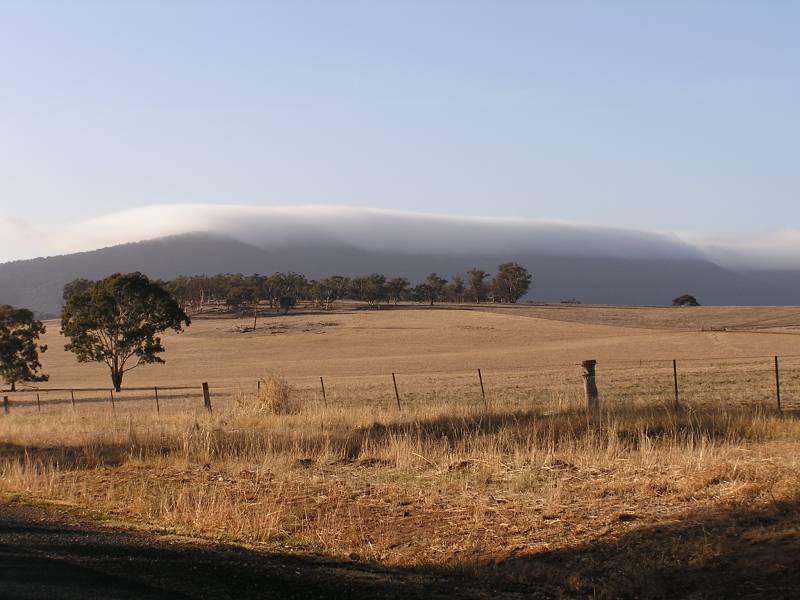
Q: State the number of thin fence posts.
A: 10